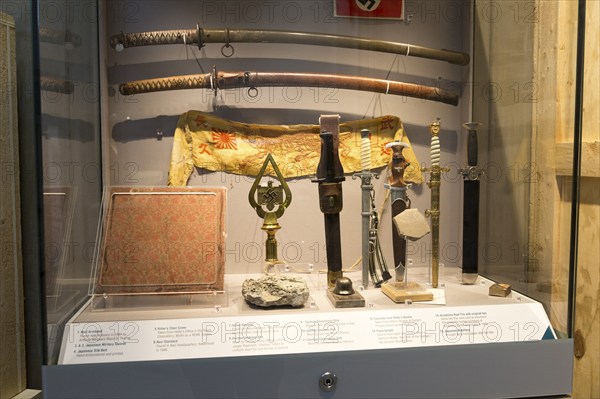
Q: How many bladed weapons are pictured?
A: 7